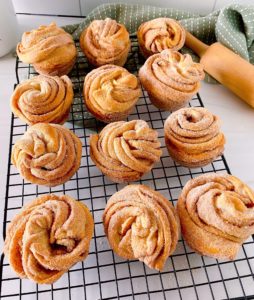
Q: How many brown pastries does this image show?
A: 12